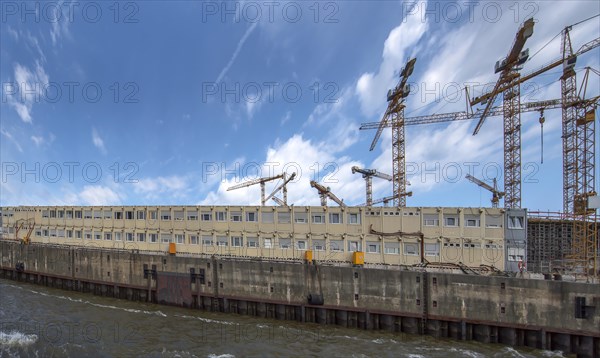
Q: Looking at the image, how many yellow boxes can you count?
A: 3